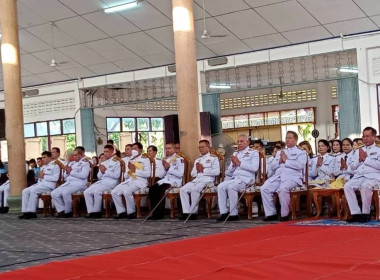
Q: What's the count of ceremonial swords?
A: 3